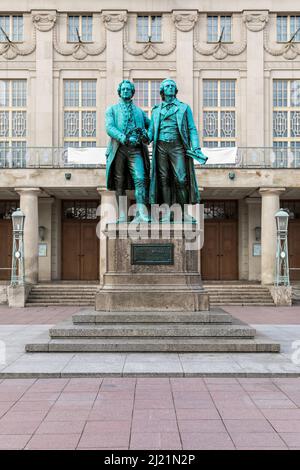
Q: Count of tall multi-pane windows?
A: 5